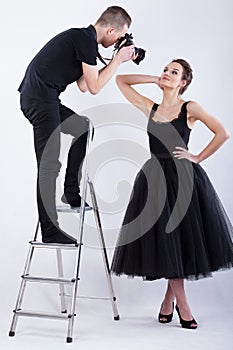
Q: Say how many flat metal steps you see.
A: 4